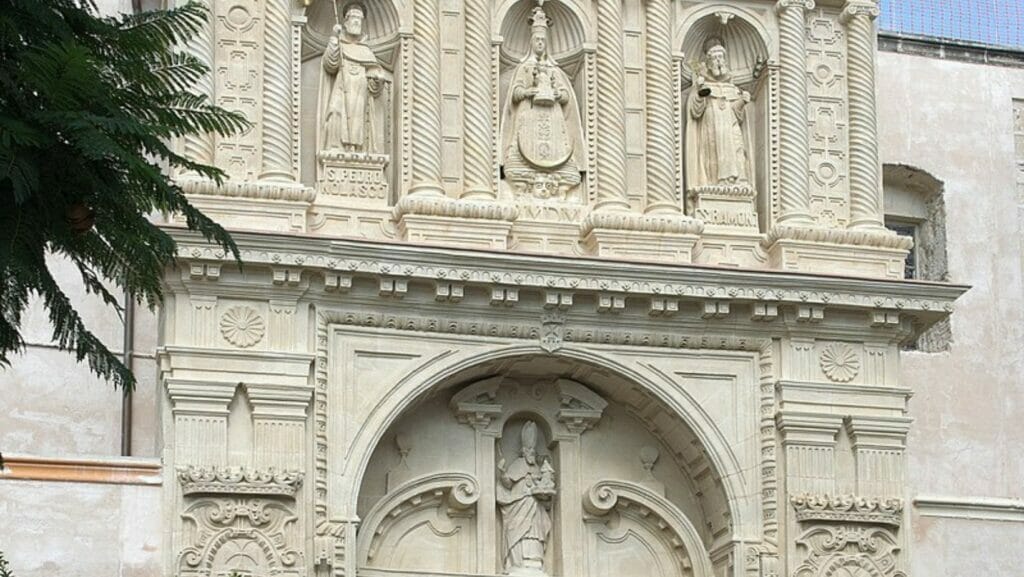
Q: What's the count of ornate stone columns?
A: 8